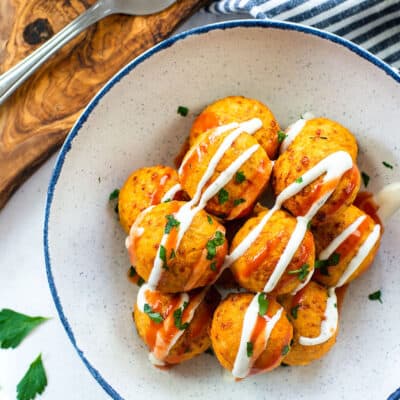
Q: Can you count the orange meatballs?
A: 11